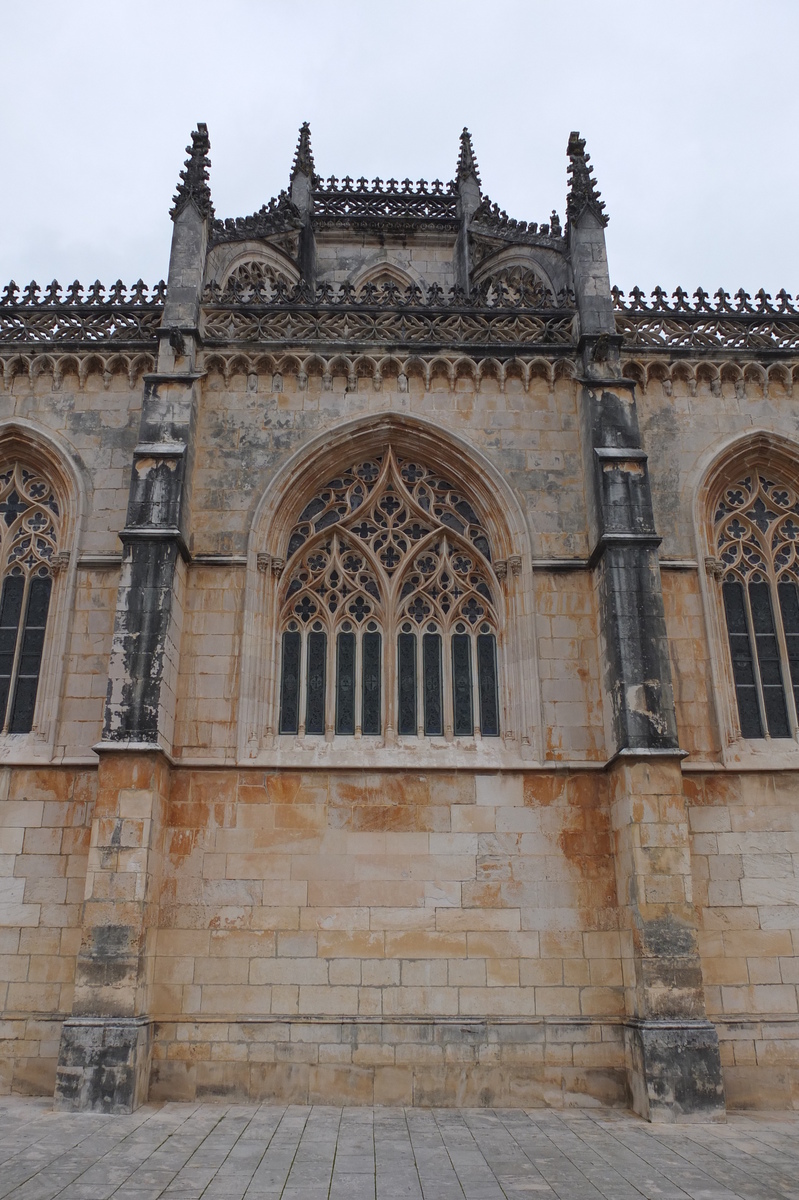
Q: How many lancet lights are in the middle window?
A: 8